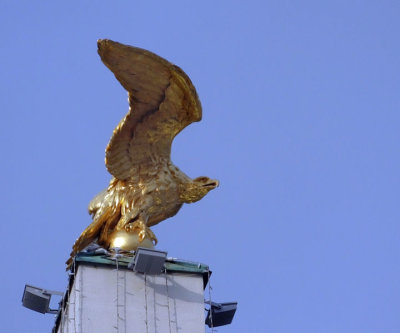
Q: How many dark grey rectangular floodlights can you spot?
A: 3